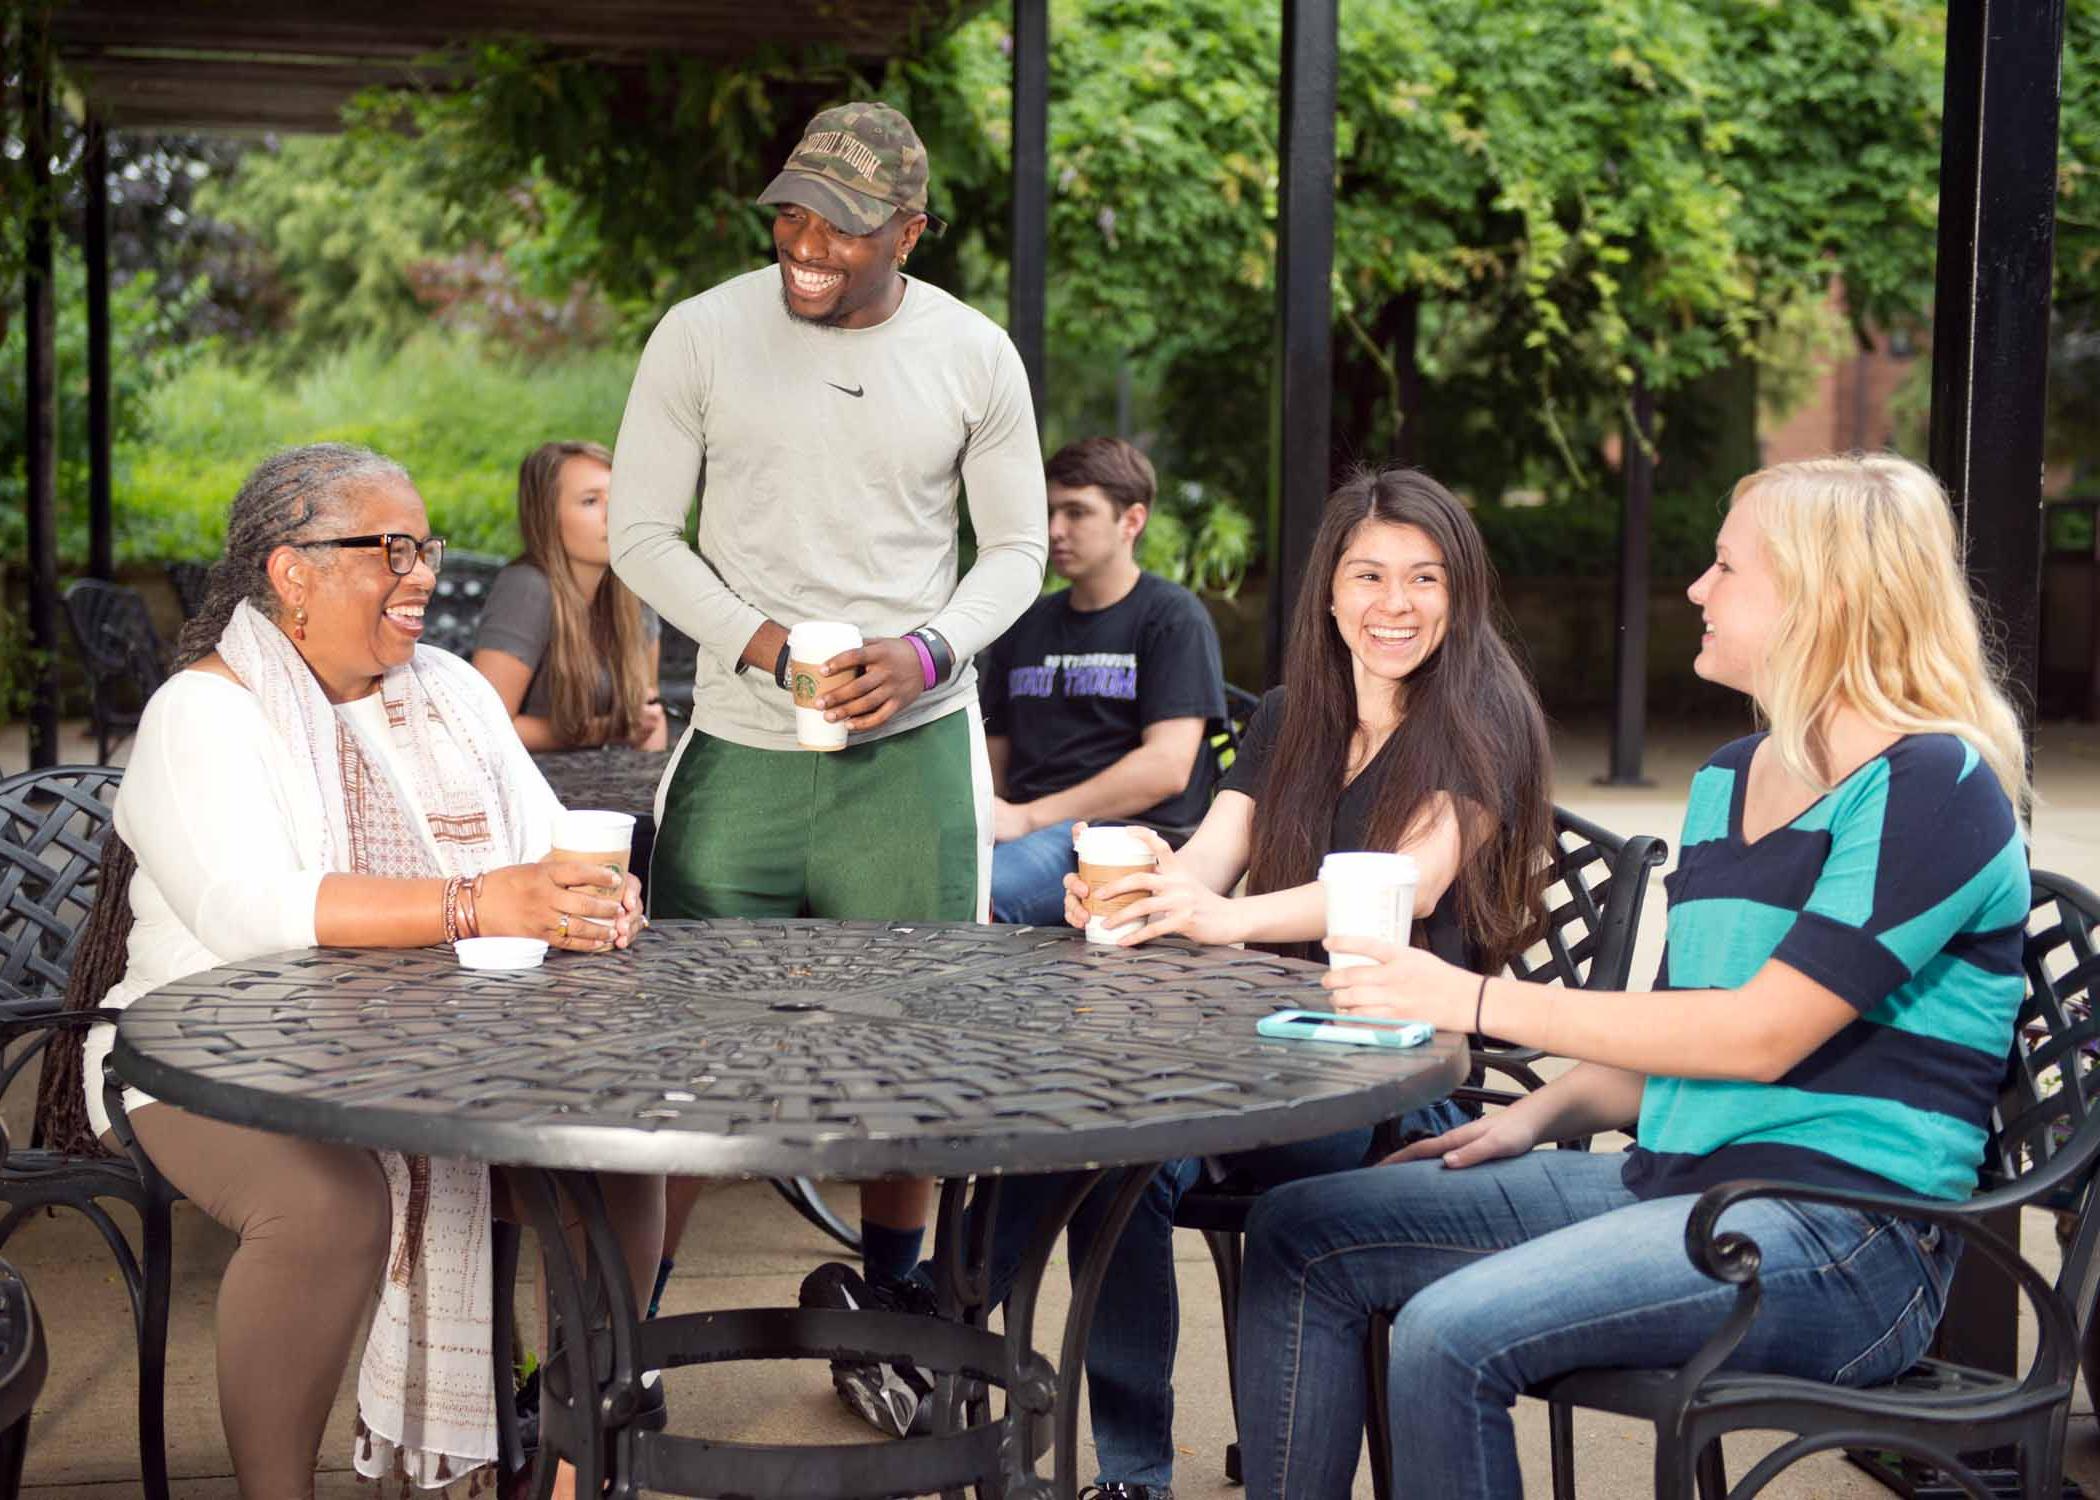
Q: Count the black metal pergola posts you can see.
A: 6